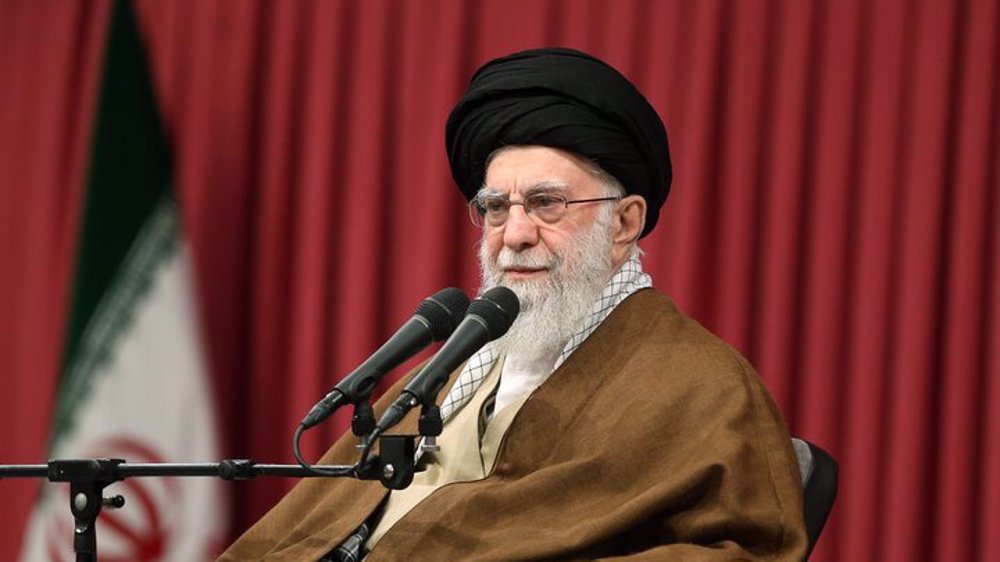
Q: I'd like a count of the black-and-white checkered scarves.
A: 1